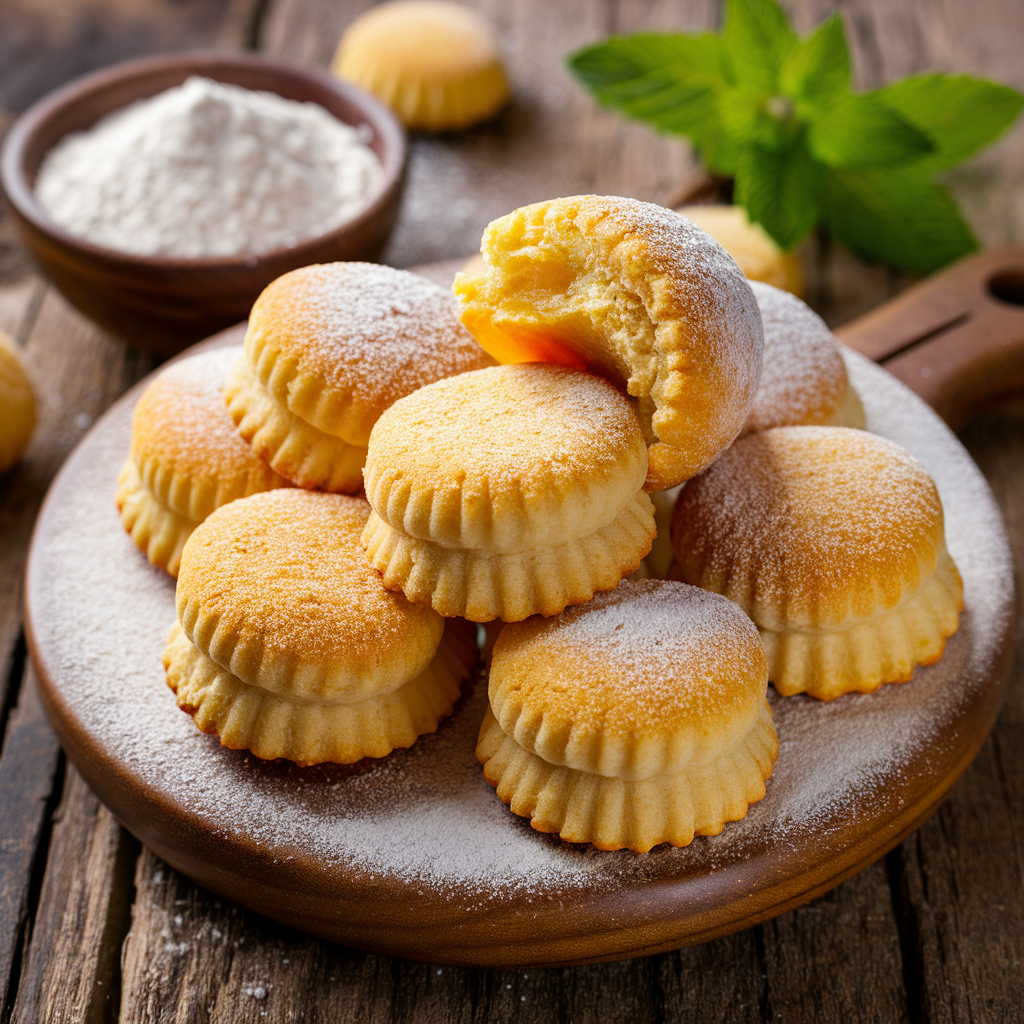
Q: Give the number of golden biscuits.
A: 11